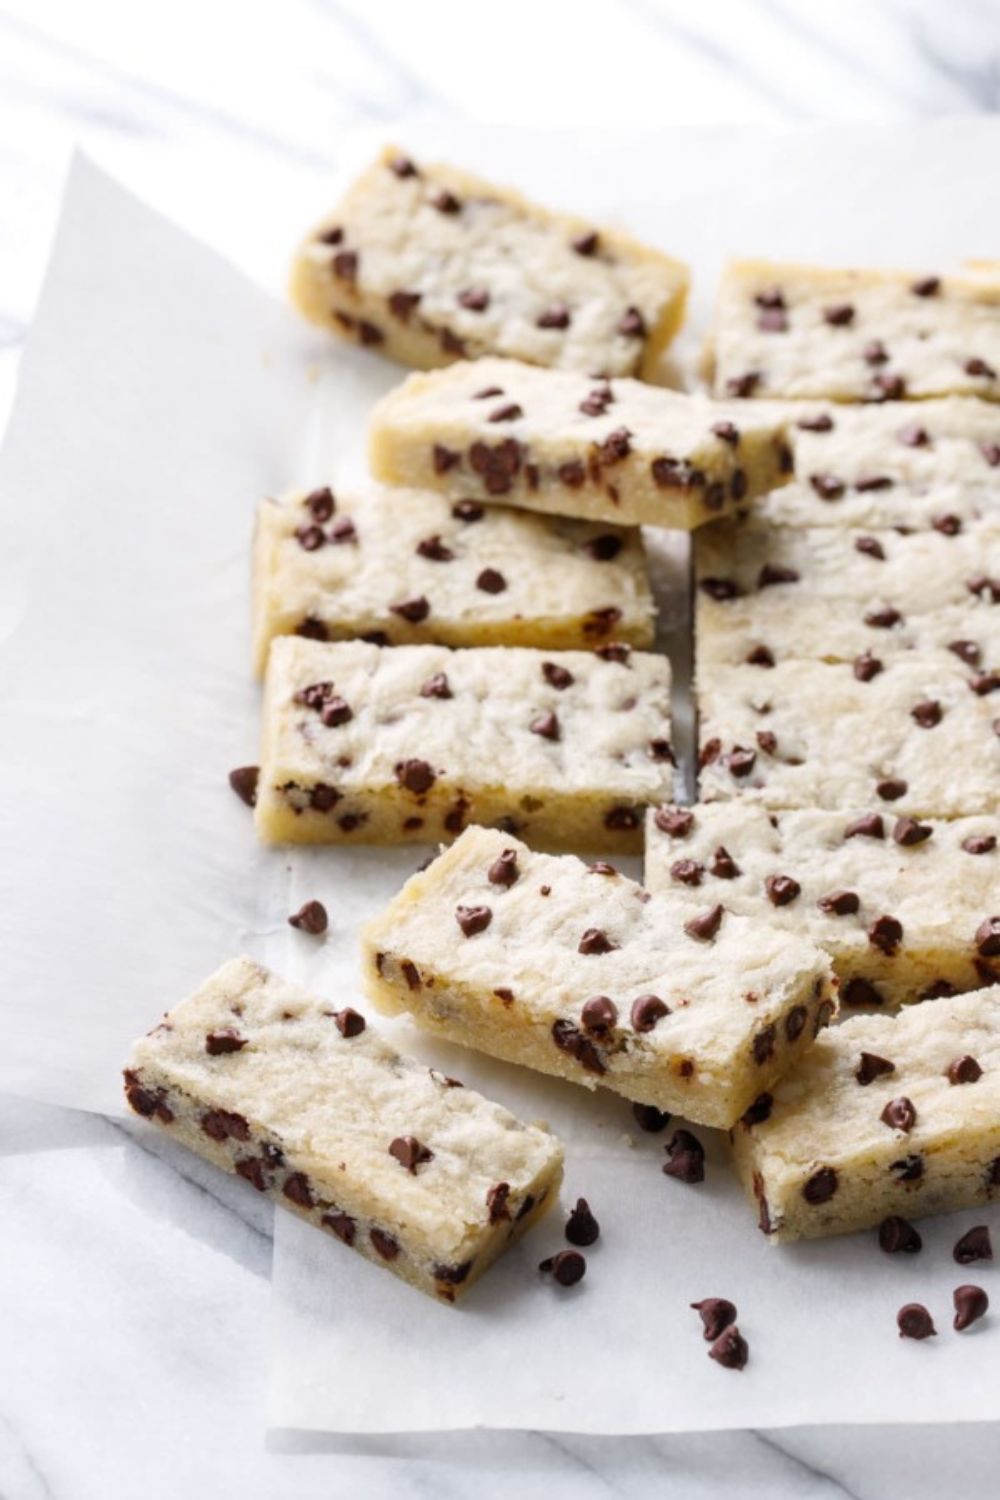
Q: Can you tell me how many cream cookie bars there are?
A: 12